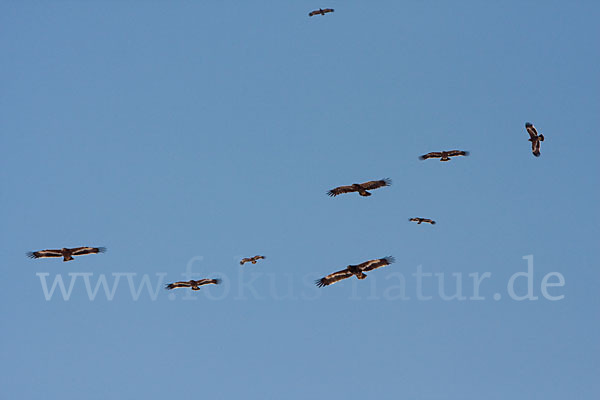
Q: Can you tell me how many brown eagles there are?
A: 9